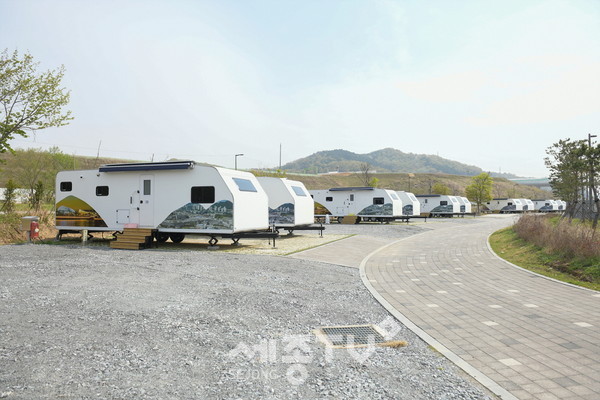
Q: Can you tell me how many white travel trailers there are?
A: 10